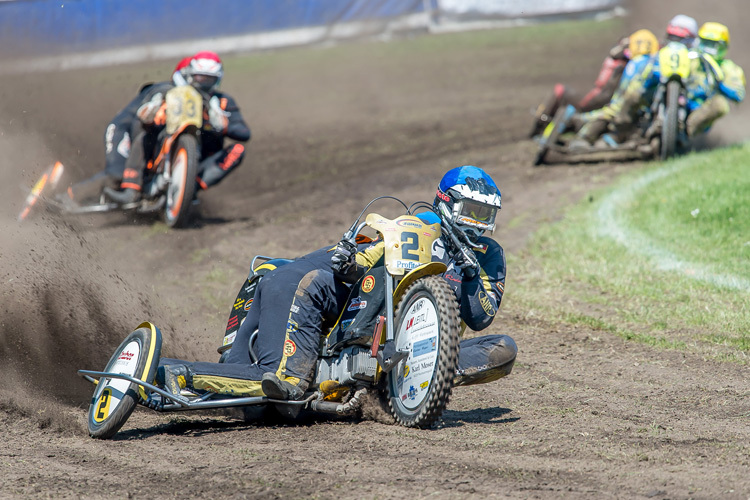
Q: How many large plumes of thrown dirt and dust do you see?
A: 1